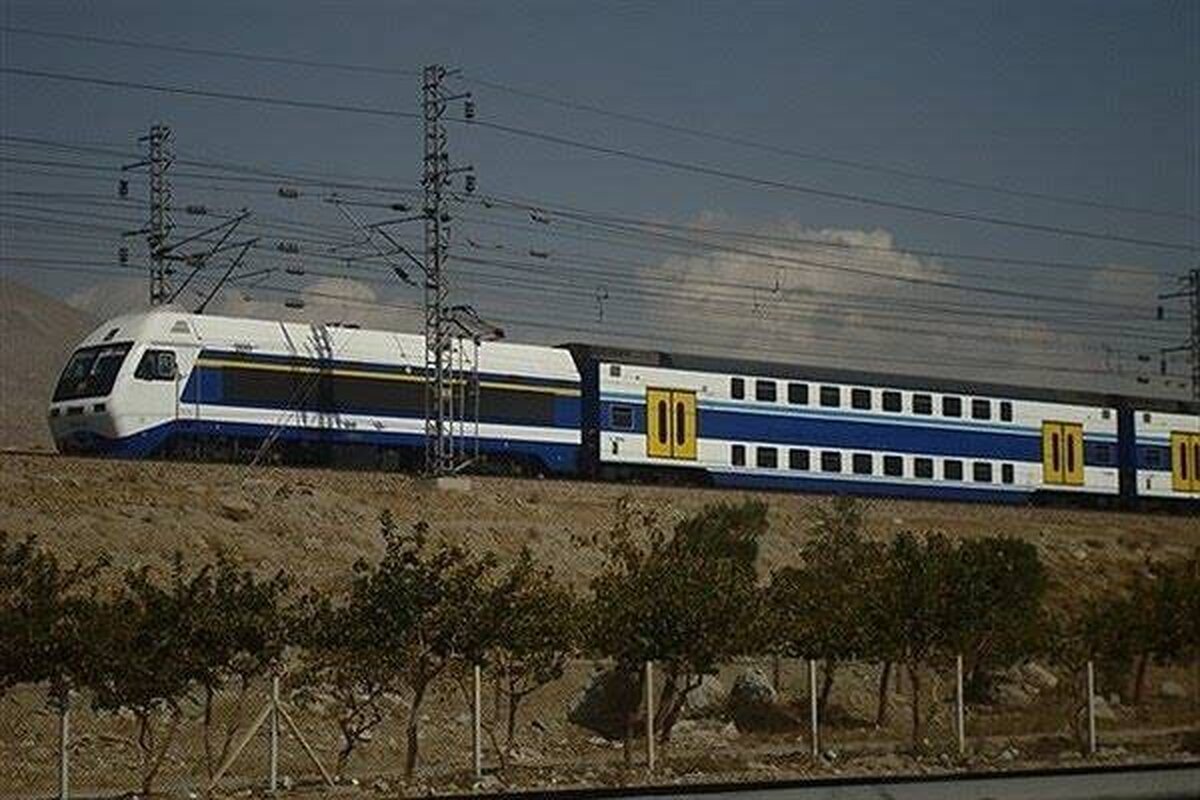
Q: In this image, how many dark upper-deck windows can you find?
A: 10